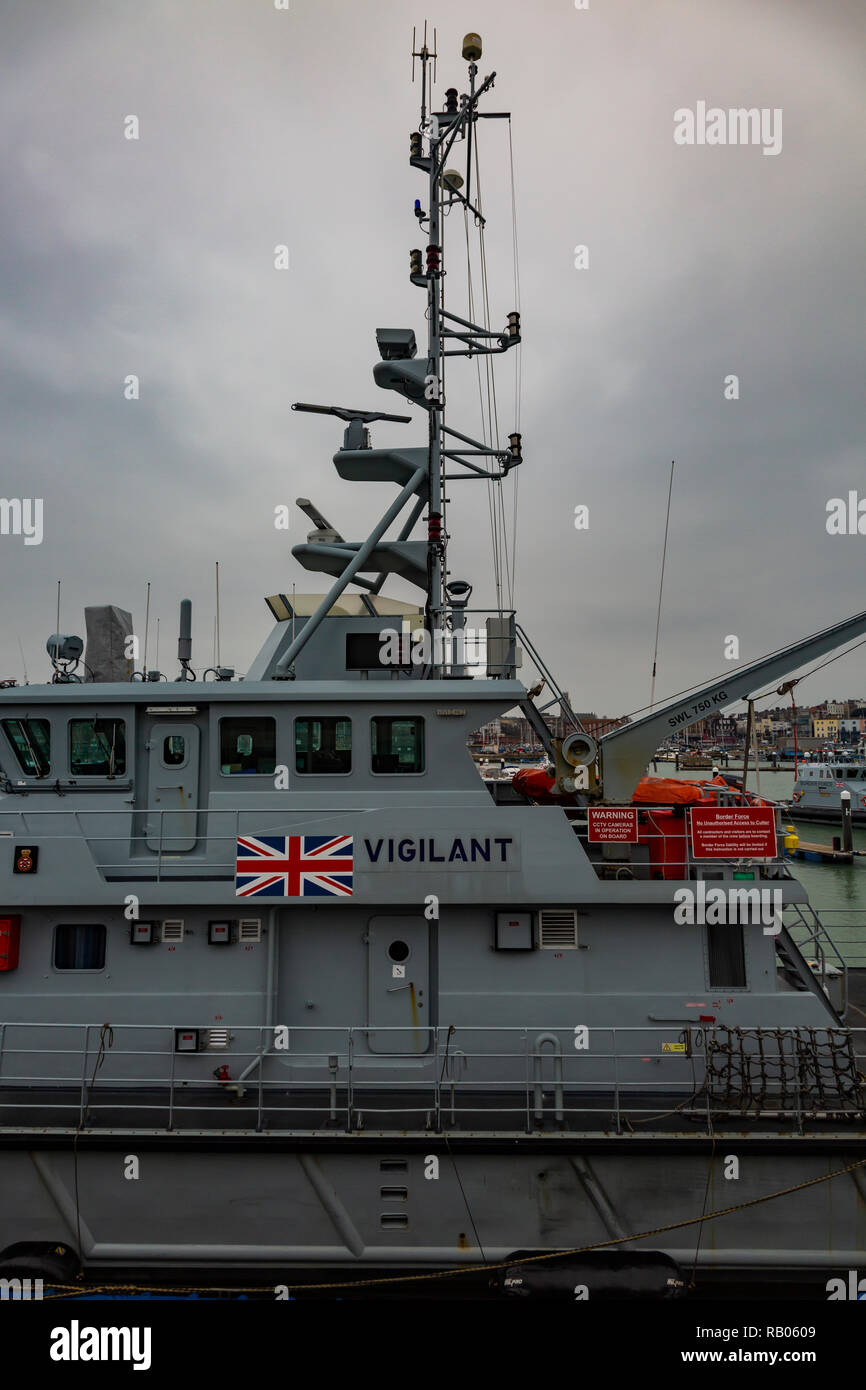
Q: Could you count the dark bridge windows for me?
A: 5